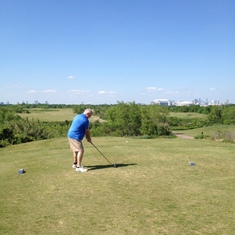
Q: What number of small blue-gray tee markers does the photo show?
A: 2